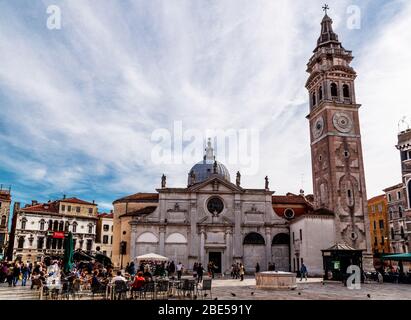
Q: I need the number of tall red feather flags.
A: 0